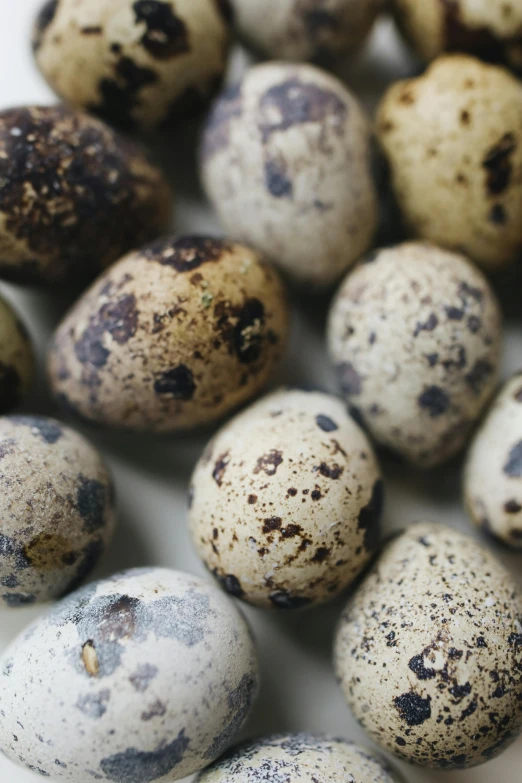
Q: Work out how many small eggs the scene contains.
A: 15